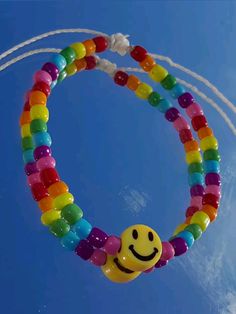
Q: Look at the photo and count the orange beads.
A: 12